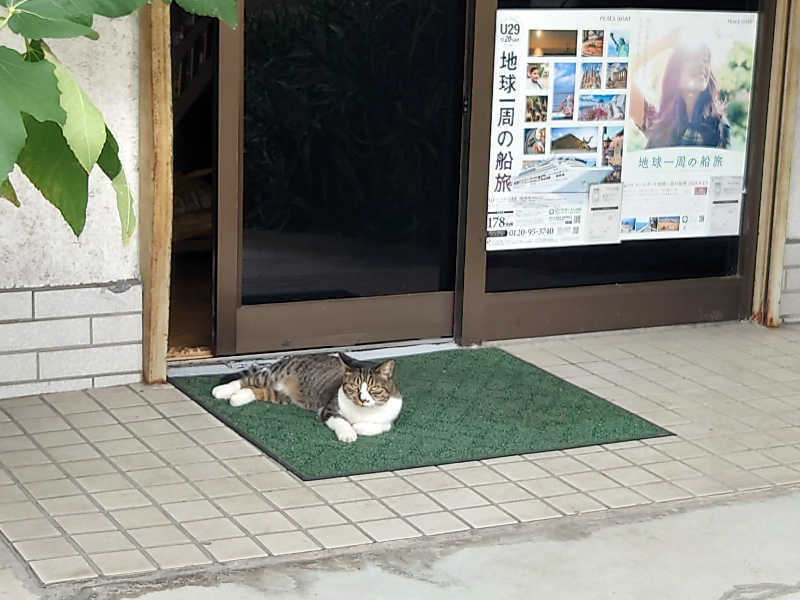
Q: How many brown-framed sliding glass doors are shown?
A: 2